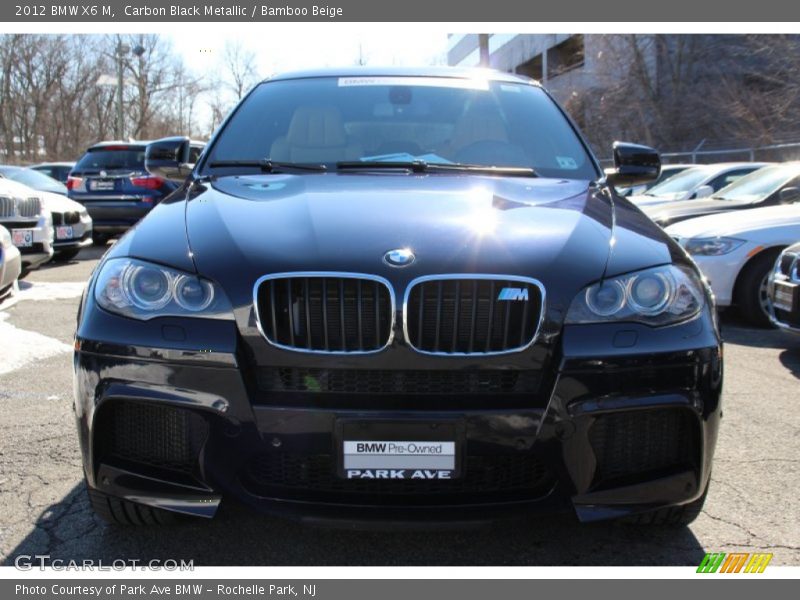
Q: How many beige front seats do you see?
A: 2